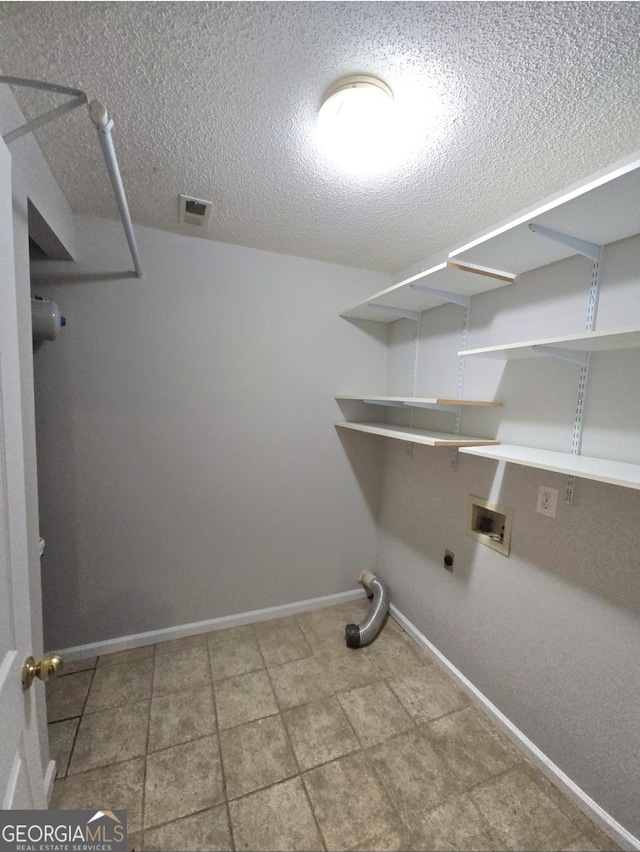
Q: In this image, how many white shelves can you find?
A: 6